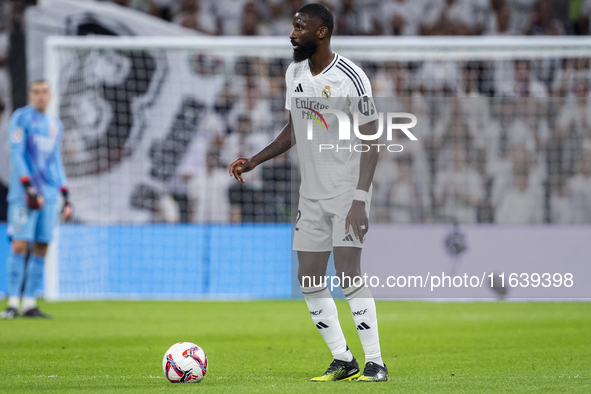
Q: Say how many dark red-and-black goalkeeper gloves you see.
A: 2